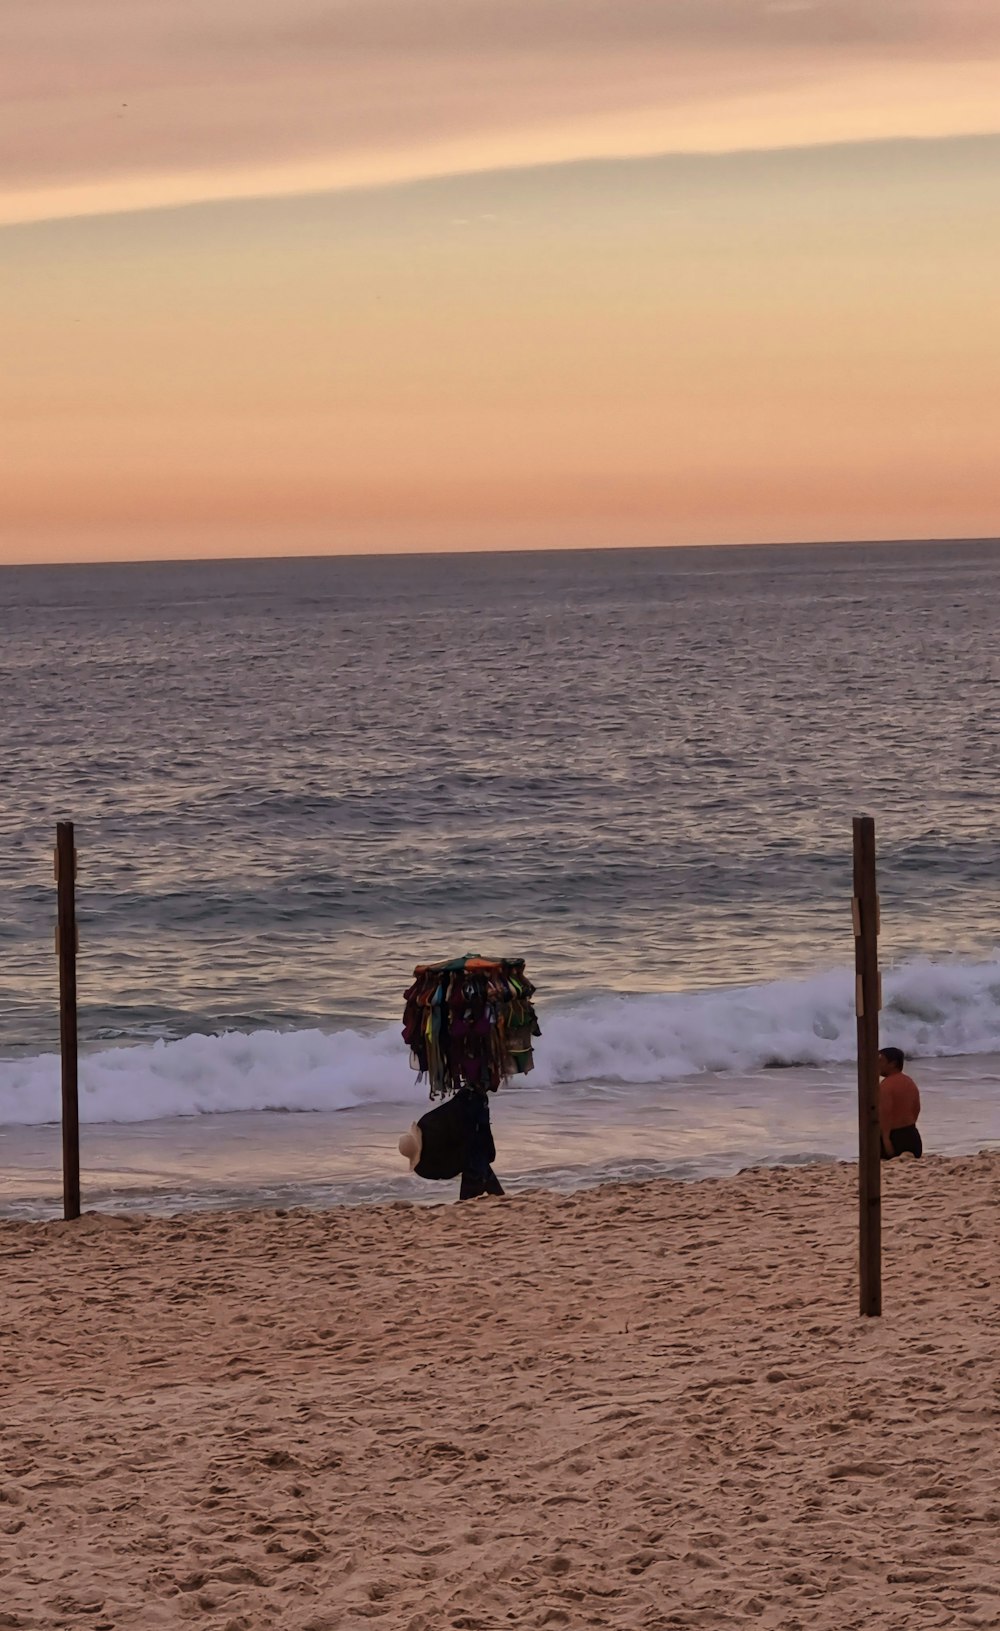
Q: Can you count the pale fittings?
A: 8